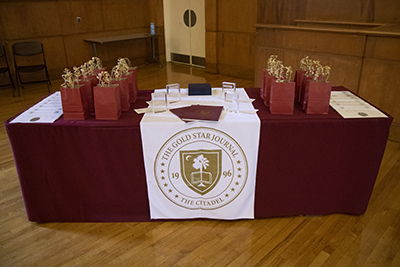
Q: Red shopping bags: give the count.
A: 14